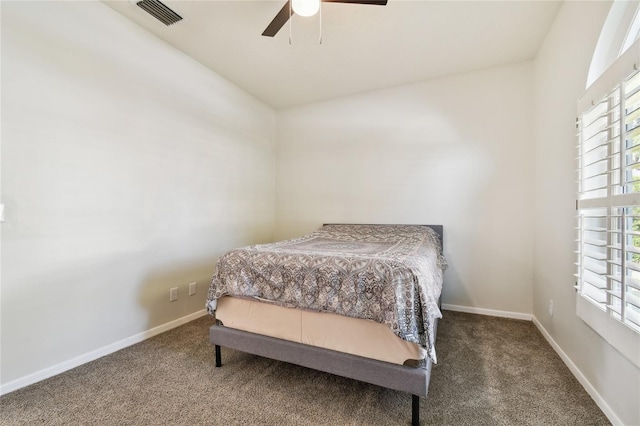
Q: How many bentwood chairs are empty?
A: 0